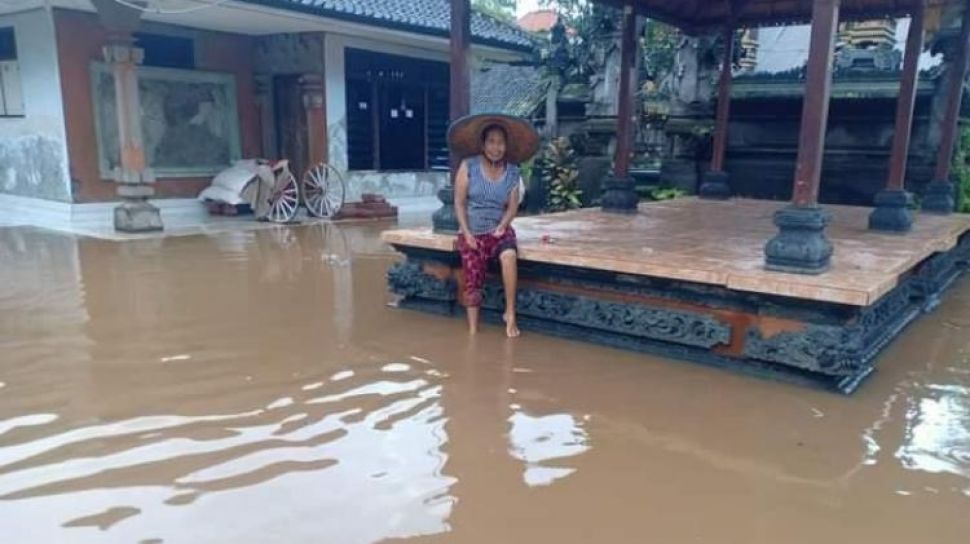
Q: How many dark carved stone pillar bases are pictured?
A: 6